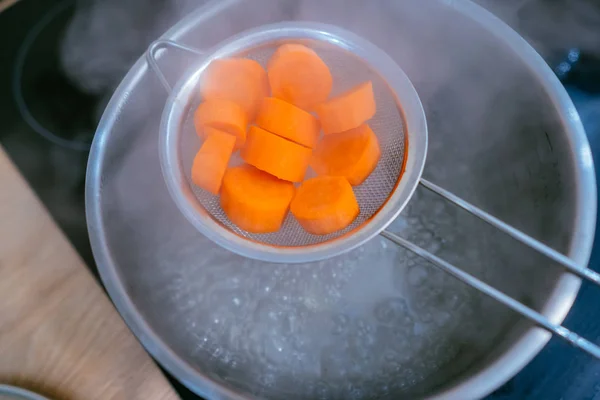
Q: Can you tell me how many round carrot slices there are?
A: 10